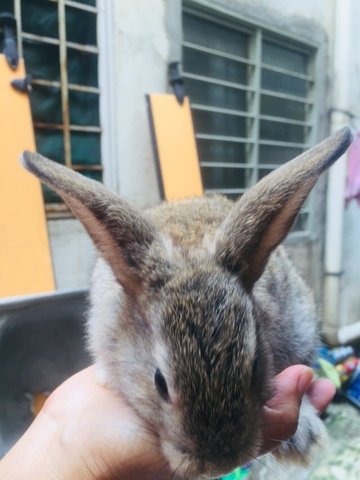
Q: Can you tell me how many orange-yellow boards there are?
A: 2